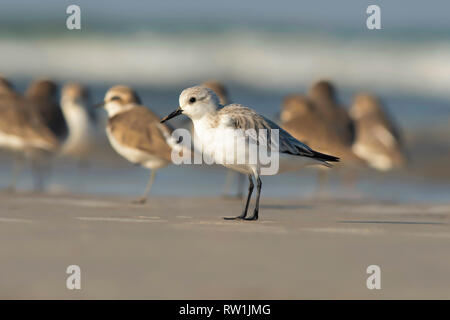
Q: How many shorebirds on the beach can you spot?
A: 9